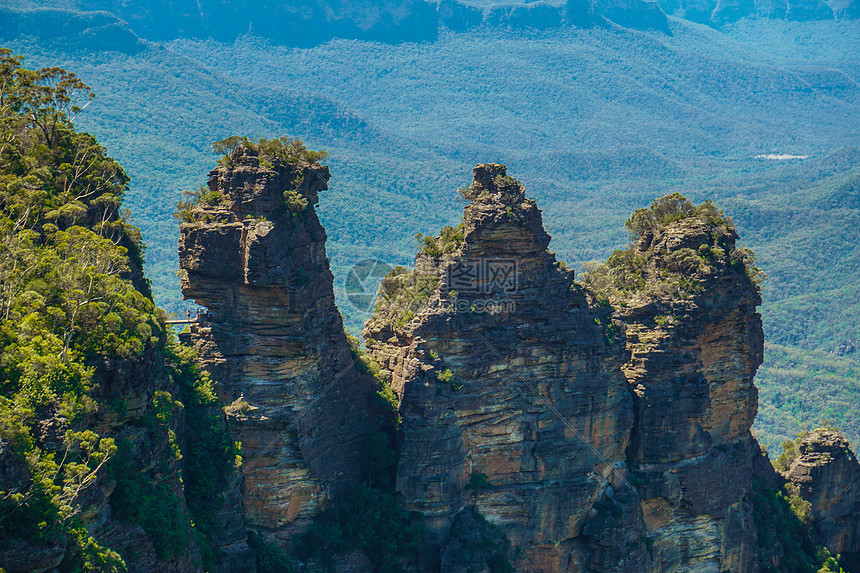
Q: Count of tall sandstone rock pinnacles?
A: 3